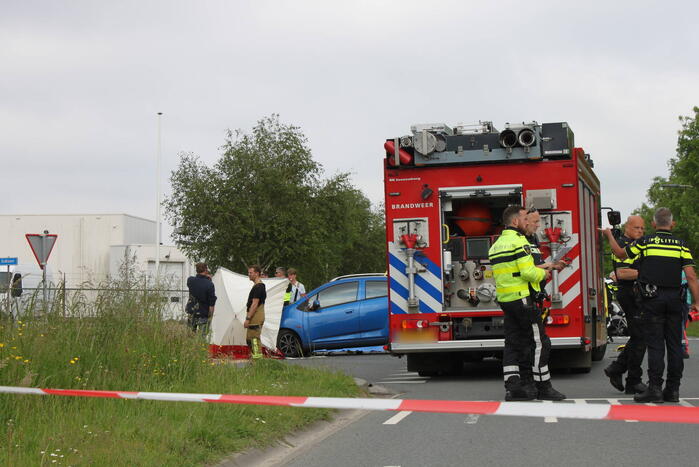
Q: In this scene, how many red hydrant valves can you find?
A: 2